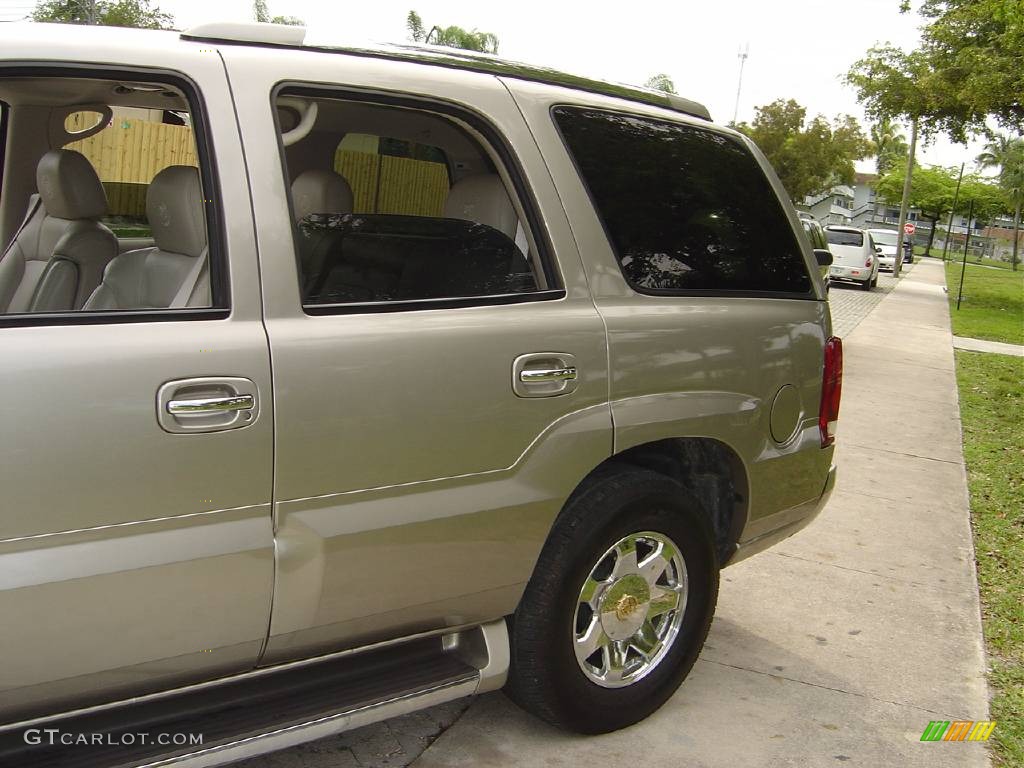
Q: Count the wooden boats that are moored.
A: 0